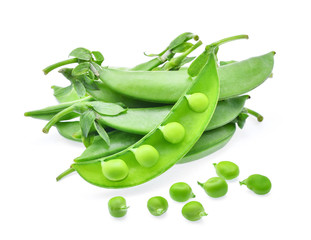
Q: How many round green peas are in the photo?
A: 11